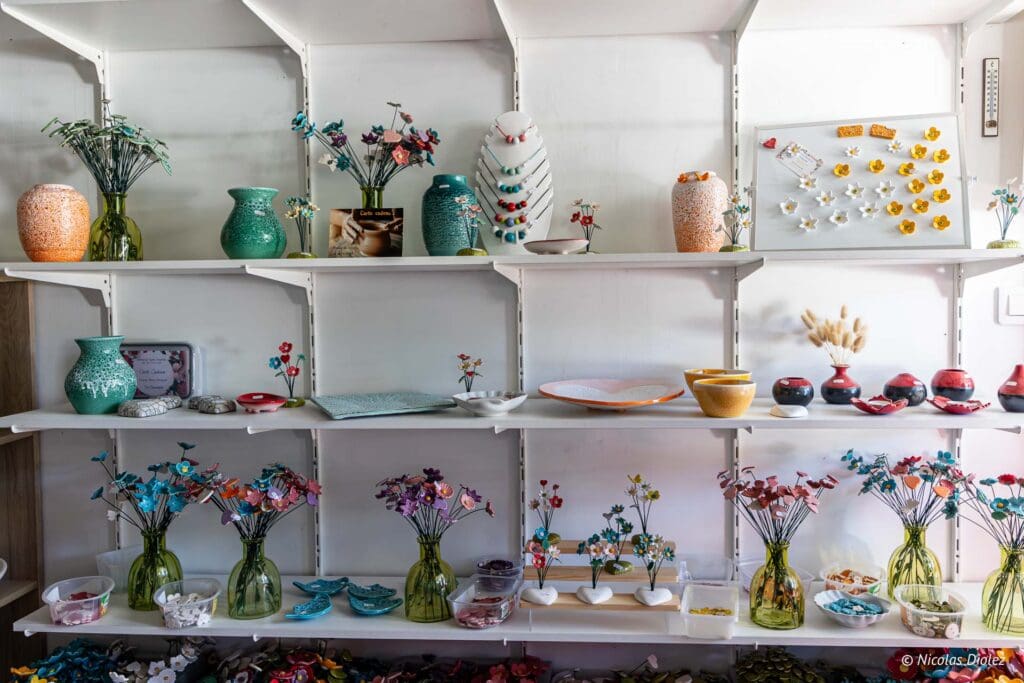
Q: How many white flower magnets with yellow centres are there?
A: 11